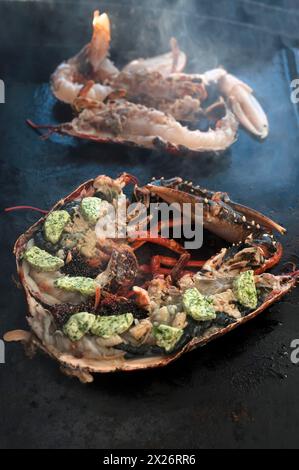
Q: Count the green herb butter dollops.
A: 9